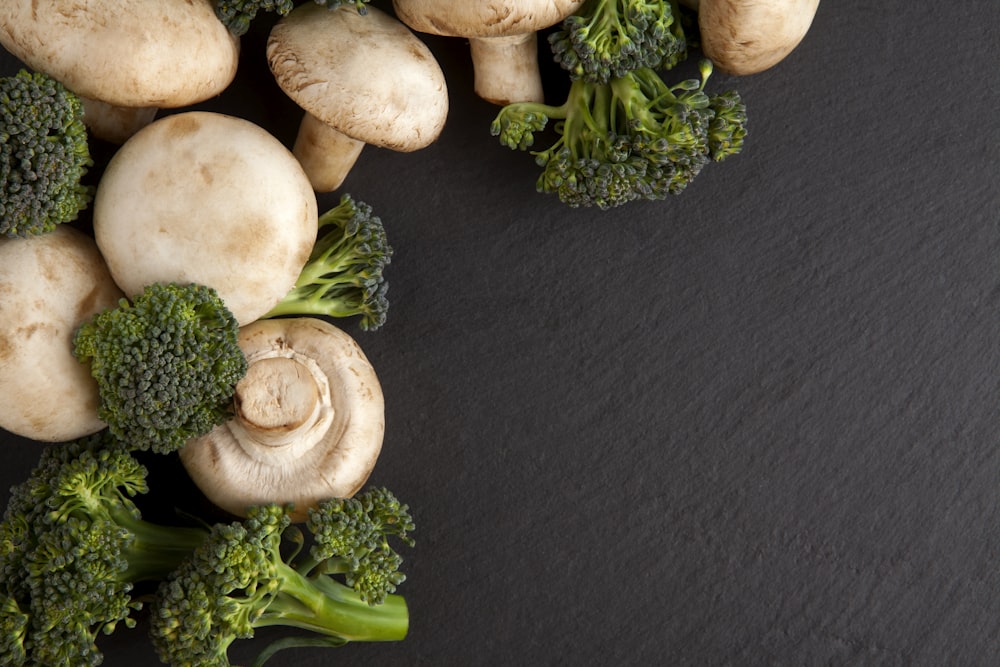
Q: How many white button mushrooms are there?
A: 7